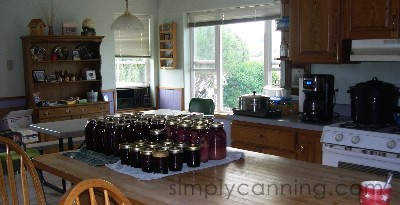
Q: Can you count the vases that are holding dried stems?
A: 1